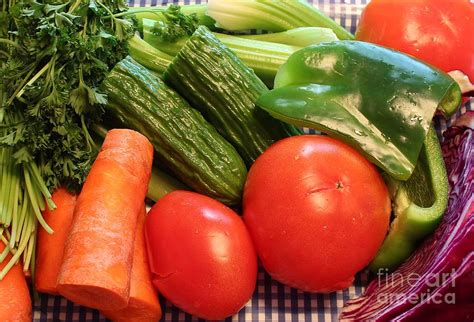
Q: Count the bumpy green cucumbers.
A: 2